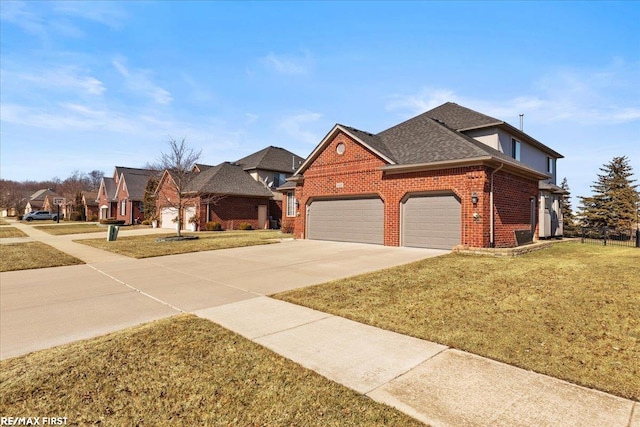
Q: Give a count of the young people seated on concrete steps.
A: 0